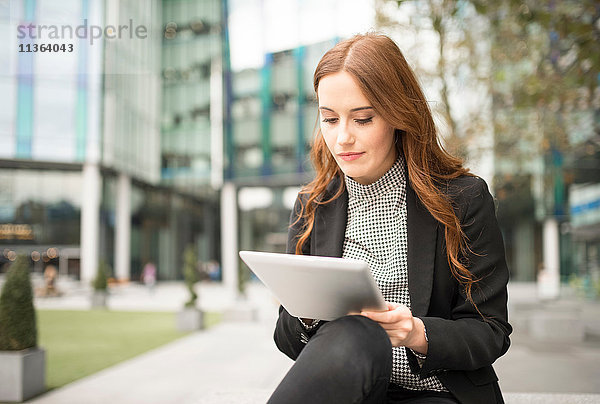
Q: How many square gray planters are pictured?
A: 3